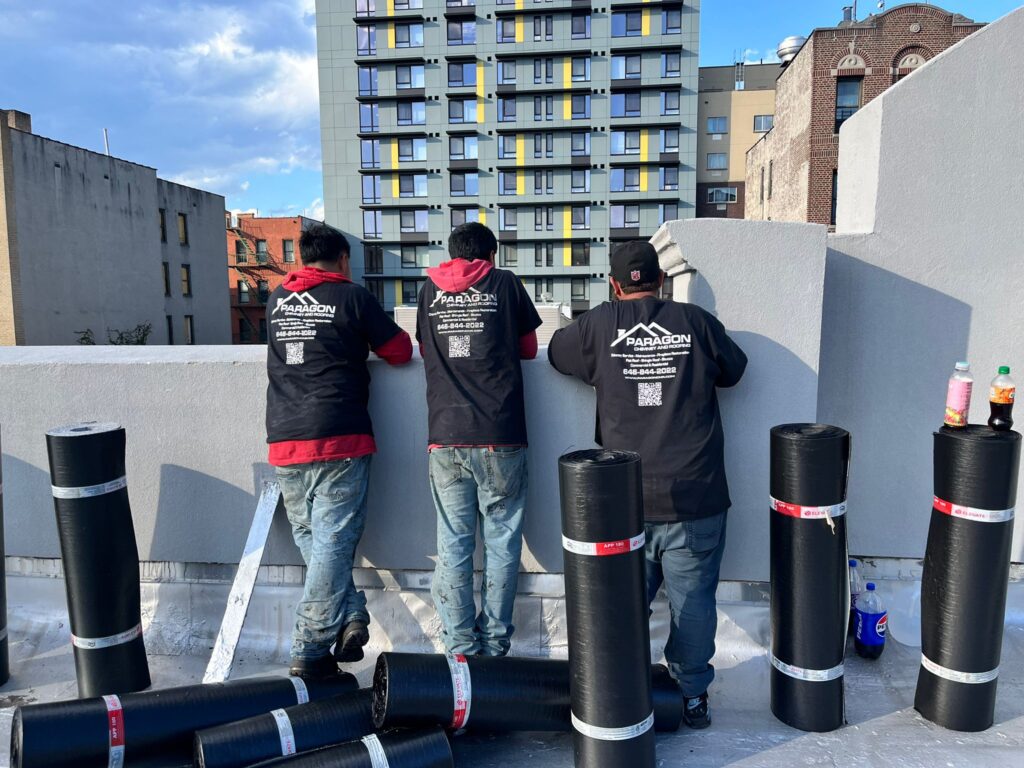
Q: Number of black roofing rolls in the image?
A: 9